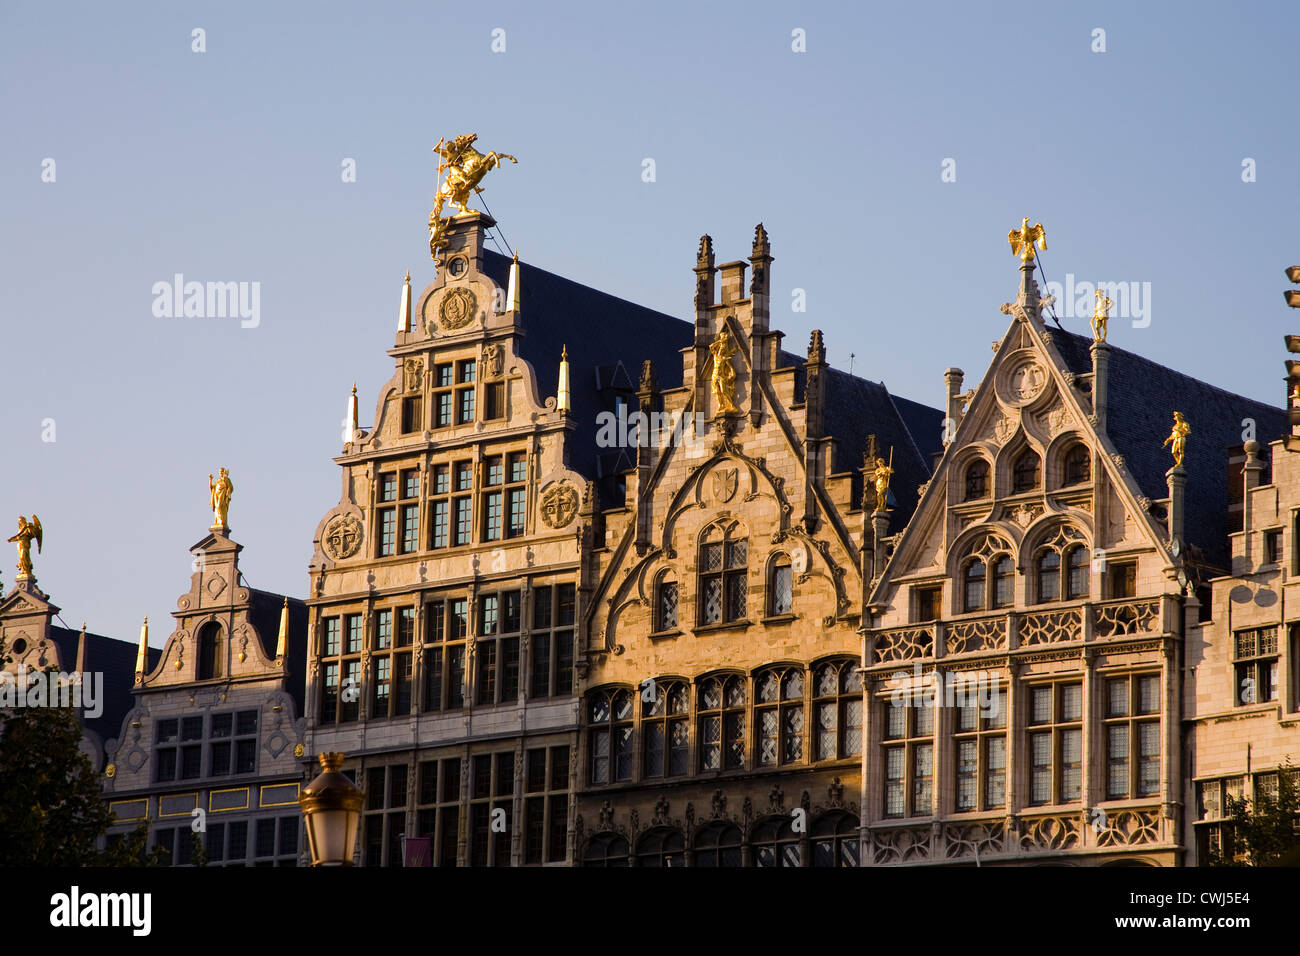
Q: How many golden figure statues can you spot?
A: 8